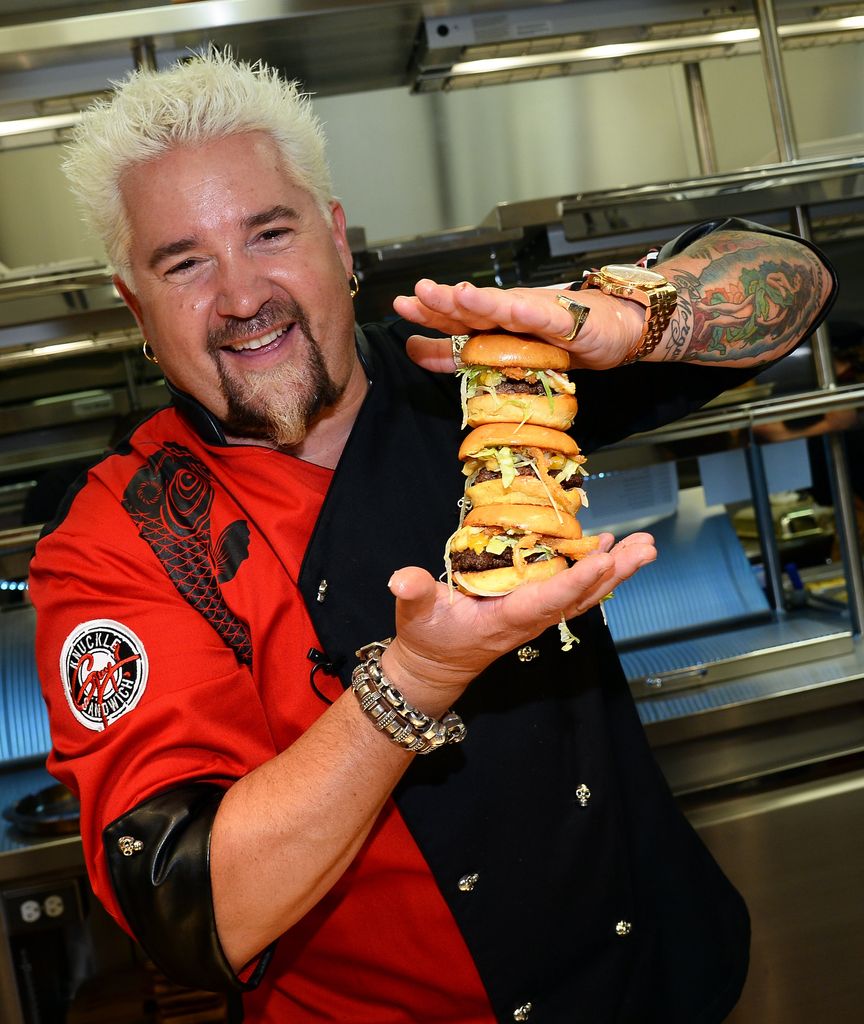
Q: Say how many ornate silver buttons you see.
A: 7